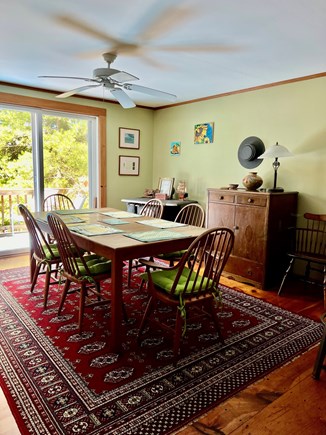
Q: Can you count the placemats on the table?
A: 7